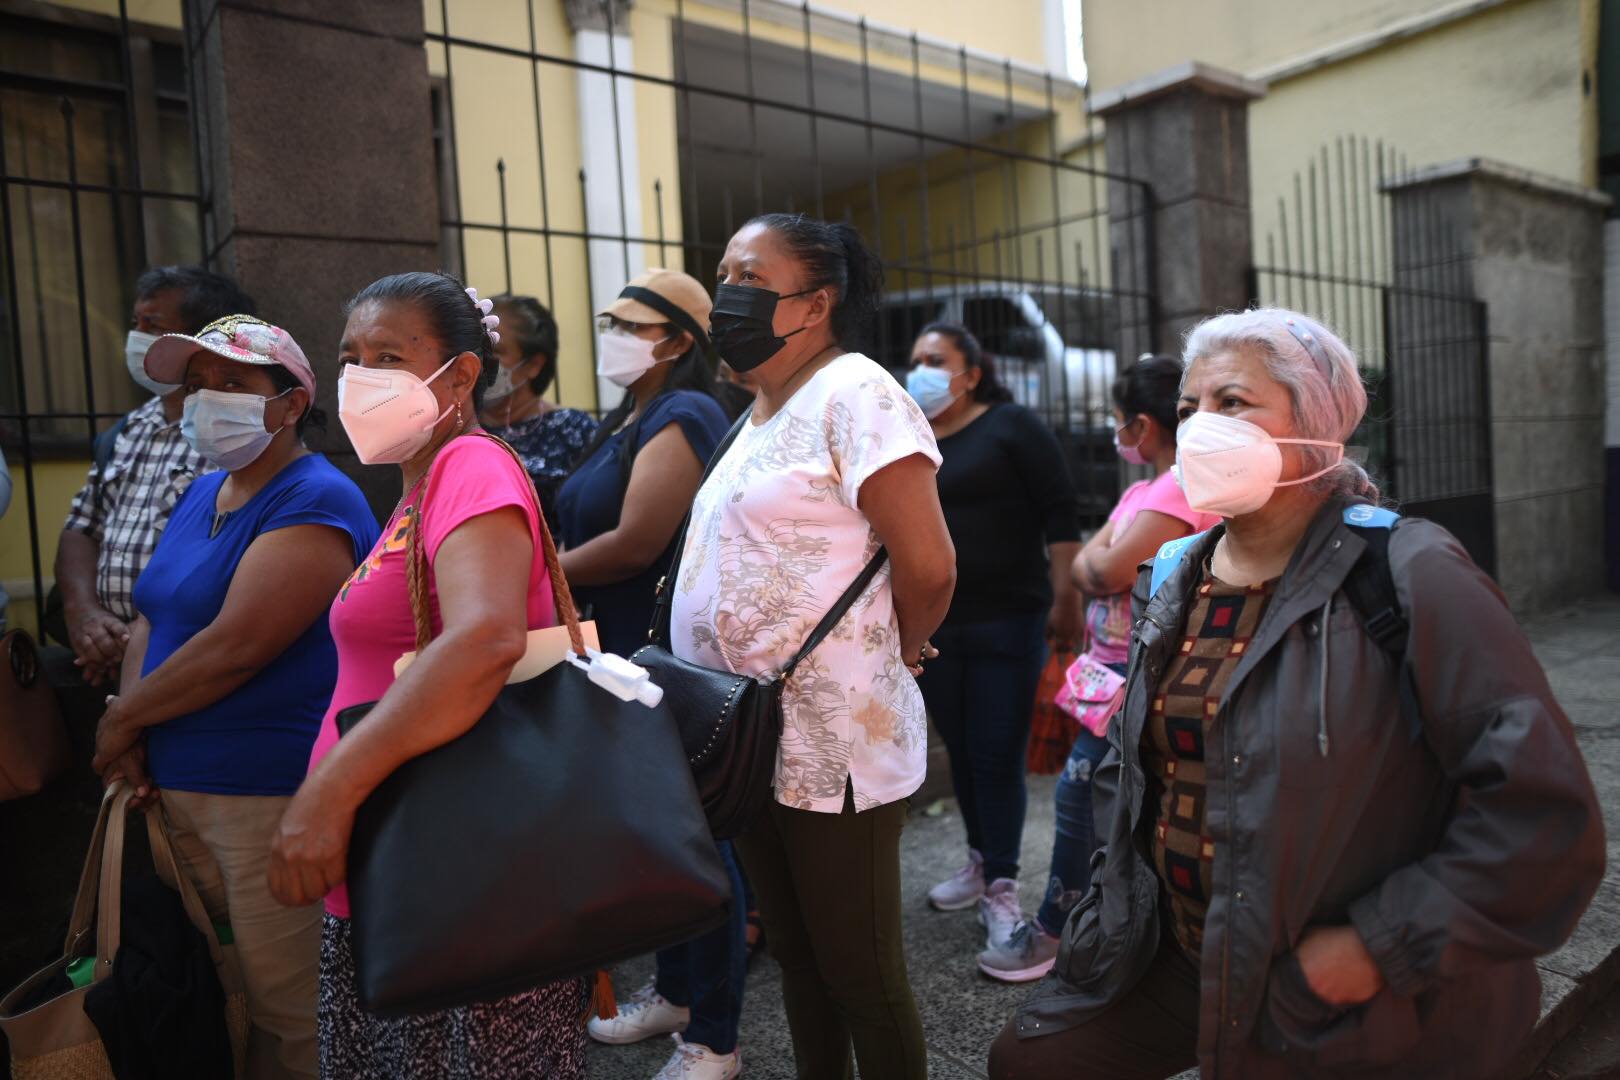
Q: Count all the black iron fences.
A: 3